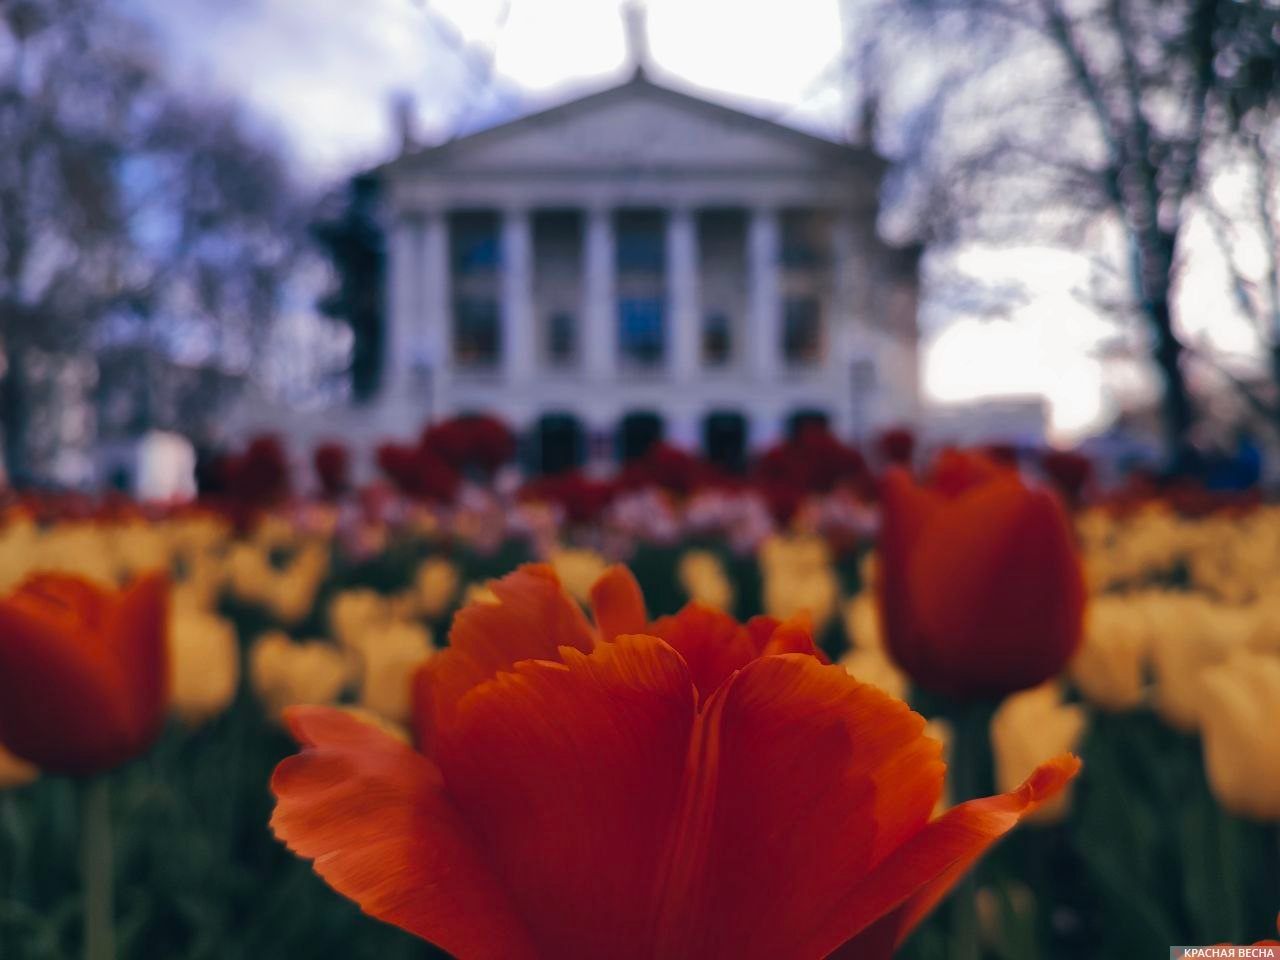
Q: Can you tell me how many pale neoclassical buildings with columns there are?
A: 1